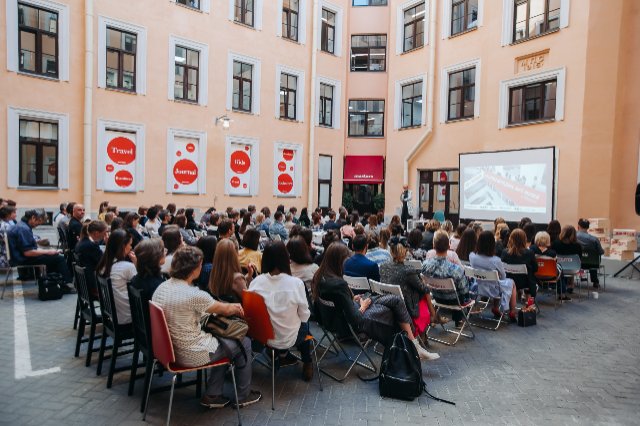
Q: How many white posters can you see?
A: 4